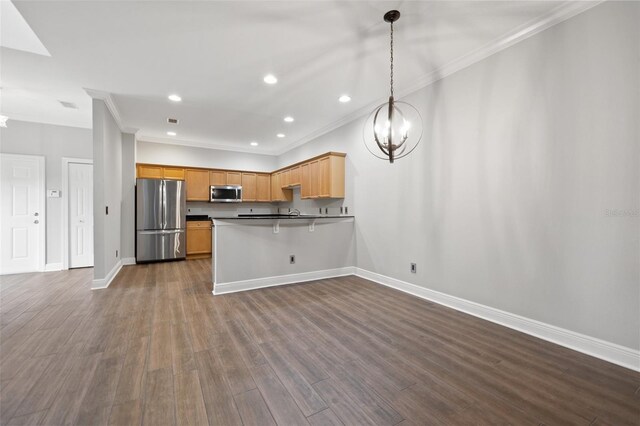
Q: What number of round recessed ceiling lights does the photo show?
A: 7